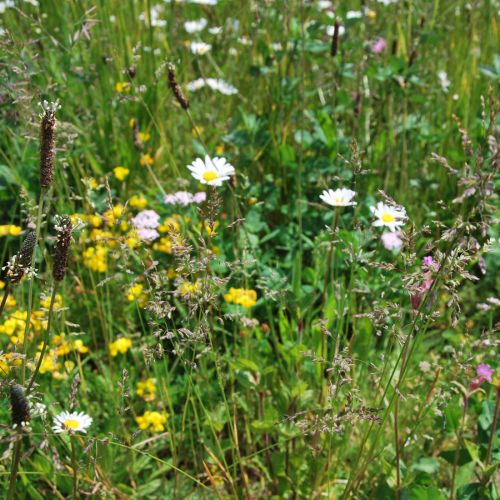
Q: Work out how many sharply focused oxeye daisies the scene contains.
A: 4